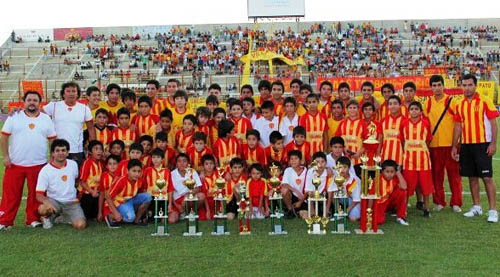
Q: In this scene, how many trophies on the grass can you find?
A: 8